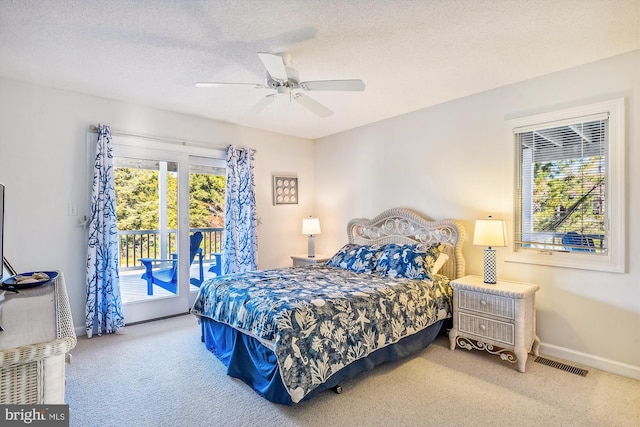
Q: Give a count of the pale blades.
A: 5